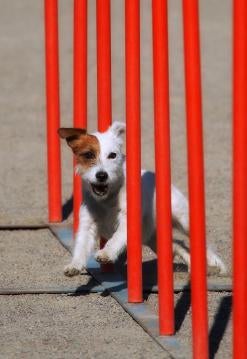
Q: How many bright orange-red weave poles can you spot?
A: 7